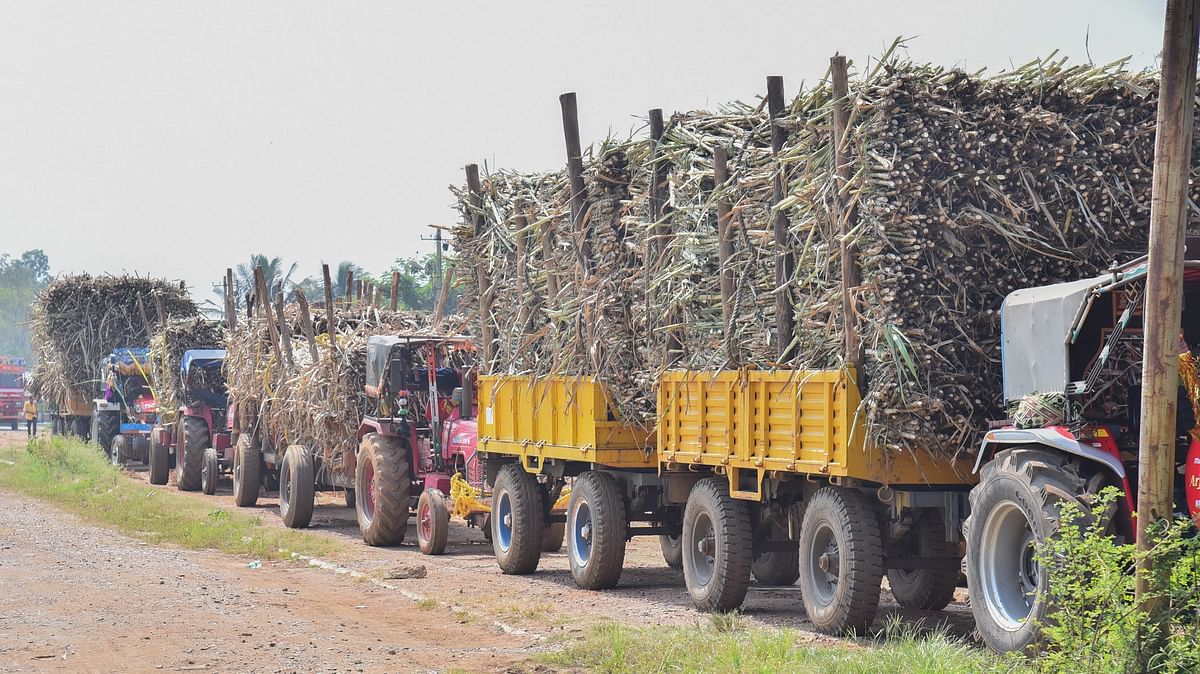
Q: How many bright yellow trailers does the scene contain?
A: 2